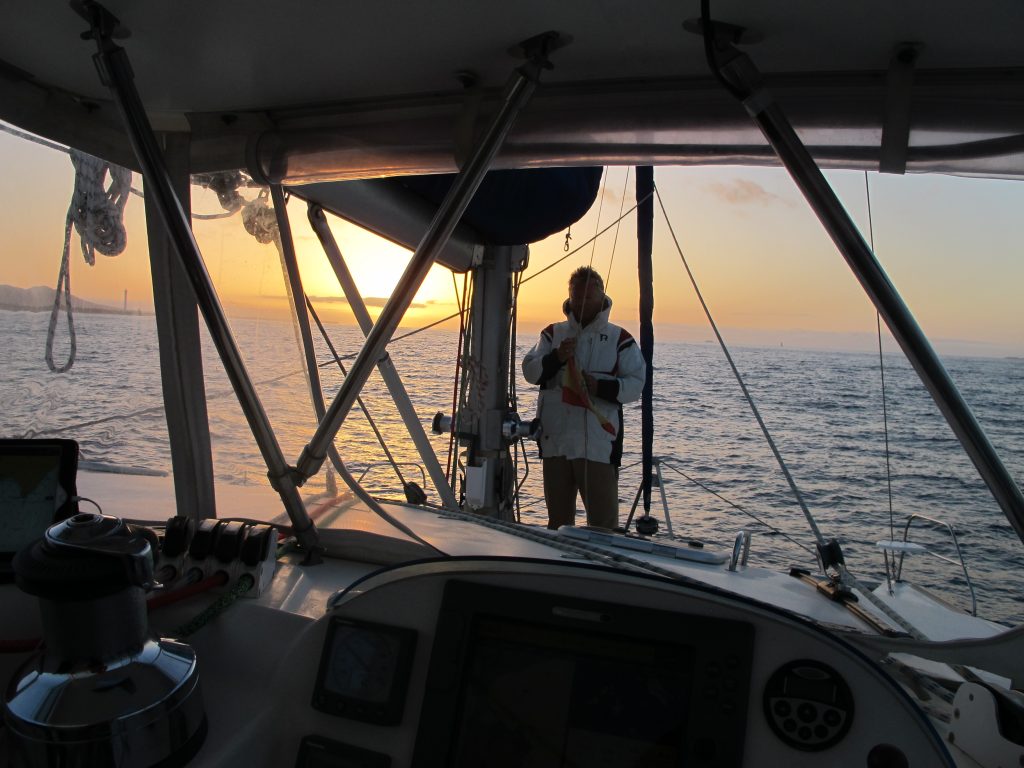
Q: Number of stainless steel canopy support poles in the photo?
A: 3